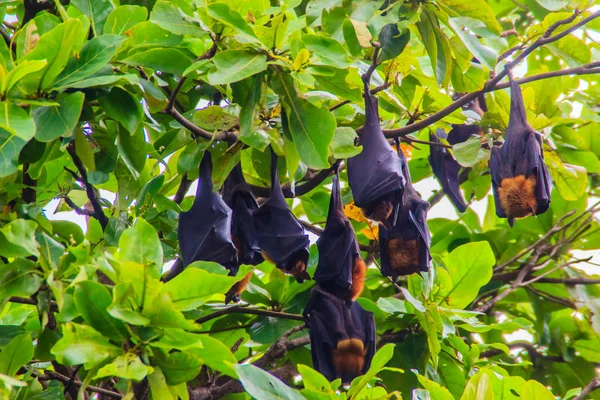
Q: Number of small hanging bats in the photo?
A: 9